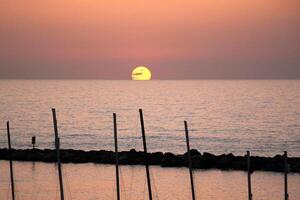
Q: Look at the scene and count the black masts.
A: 7